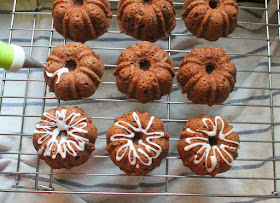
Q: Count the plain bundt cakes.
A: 5